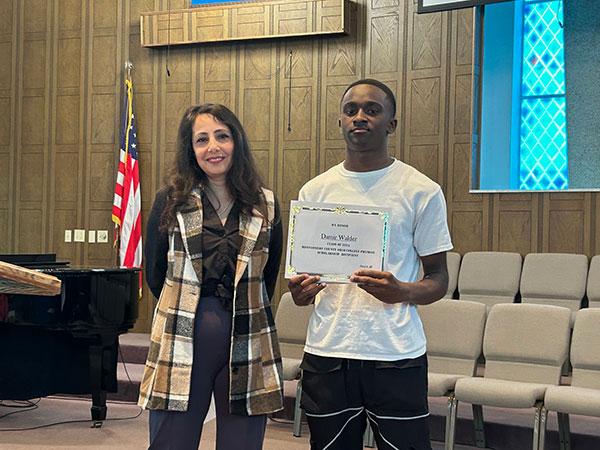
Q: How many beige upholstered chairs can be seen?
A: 8